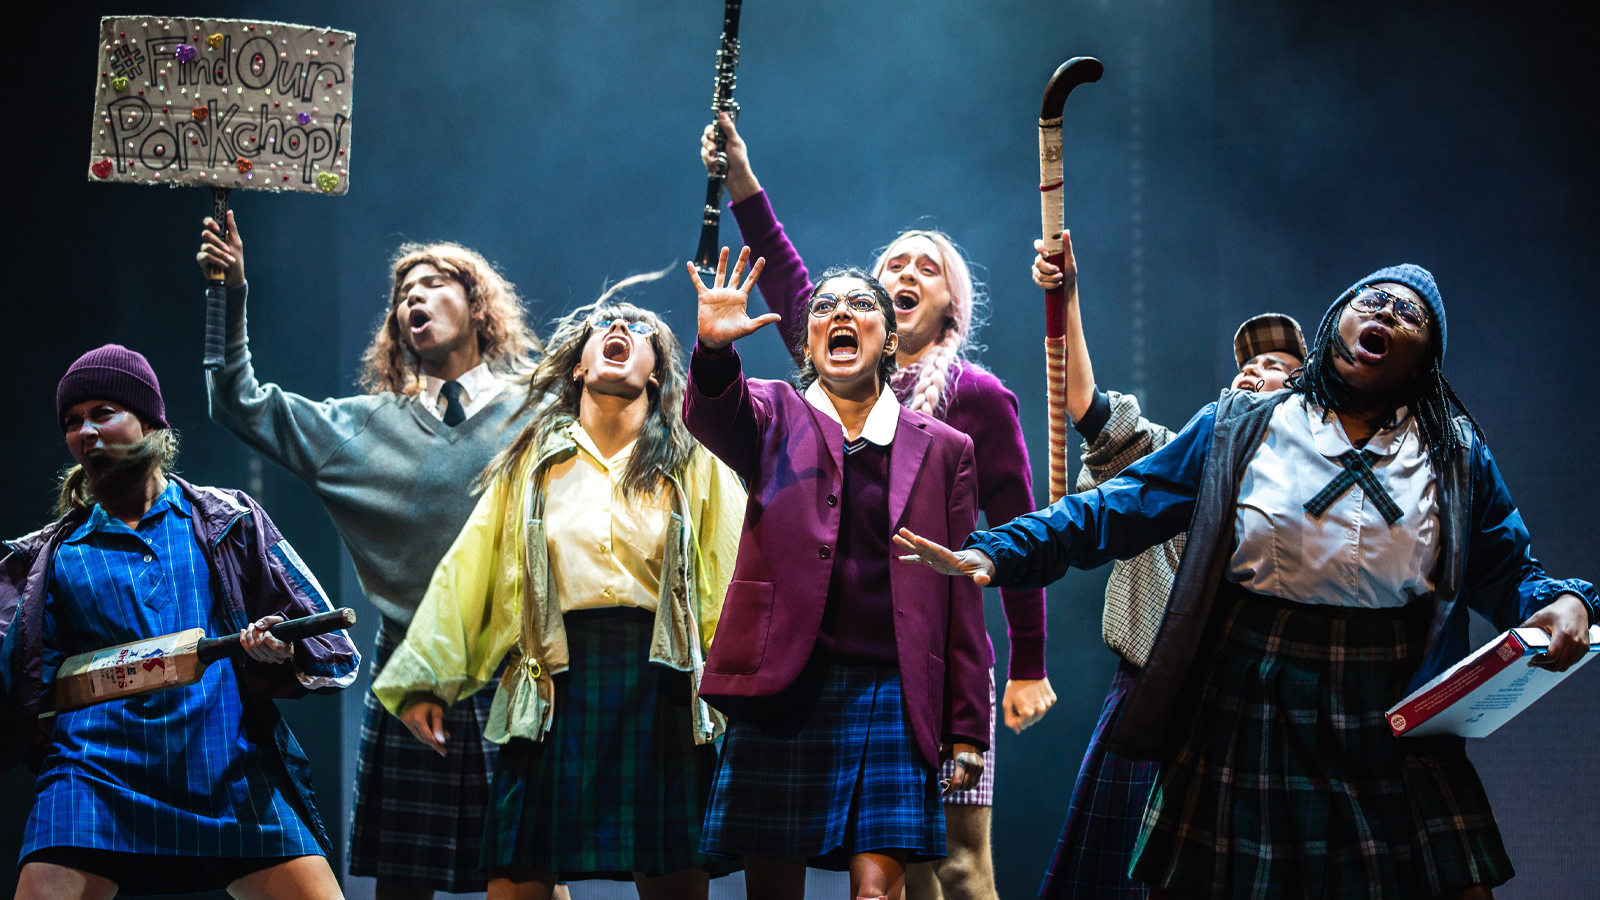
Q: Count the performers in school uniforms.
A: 7